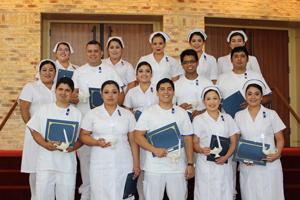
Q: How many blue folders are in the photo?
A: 10